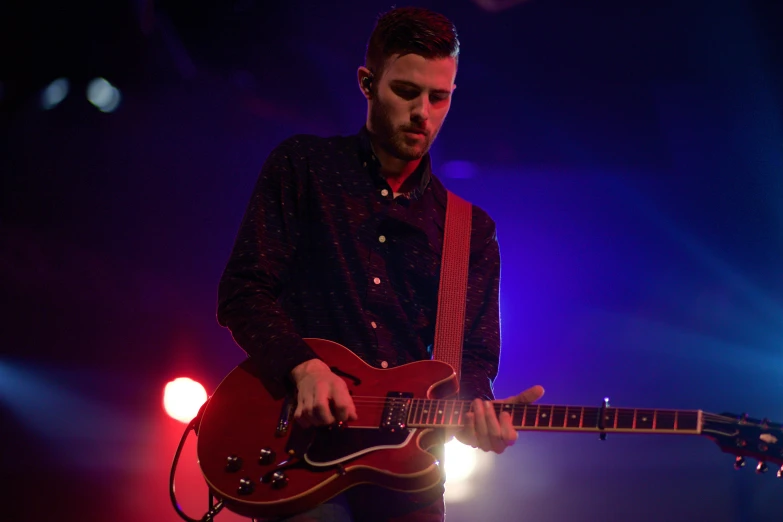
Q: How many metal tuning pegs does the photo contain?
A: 3